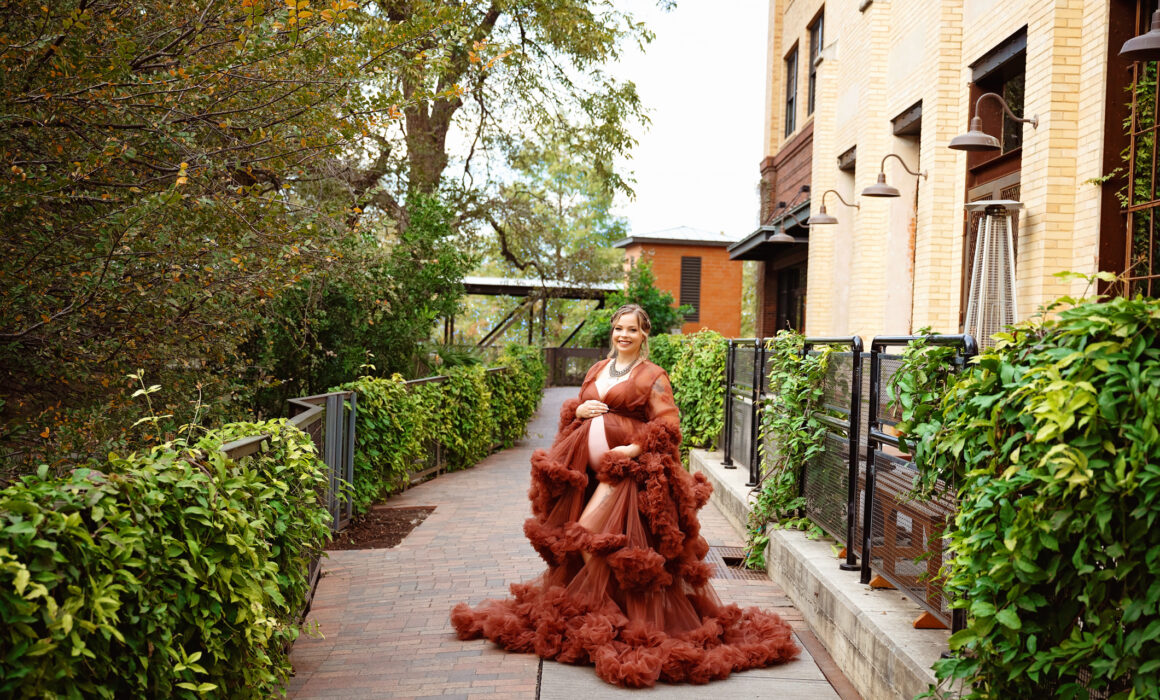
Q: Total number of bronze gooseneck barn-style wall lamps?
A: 5